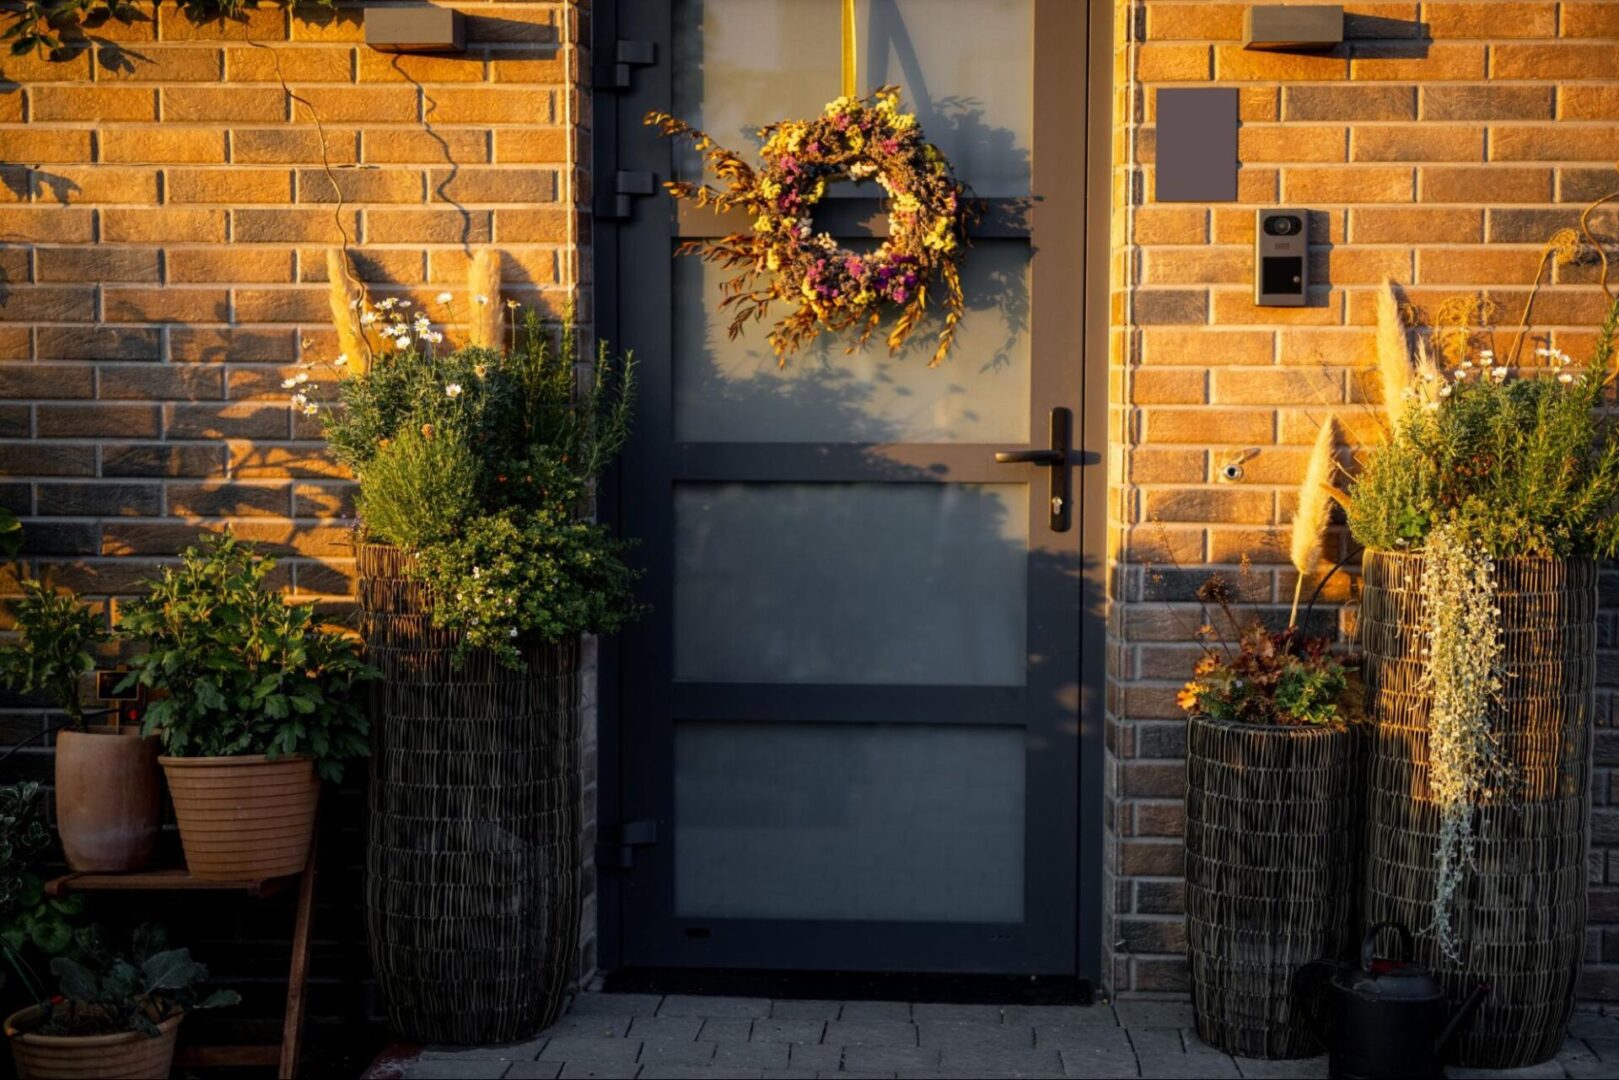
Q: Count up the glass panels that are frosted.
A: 4